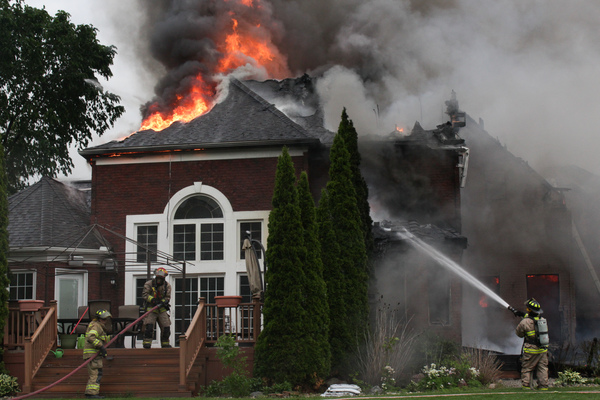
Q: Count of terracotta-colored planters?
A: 2